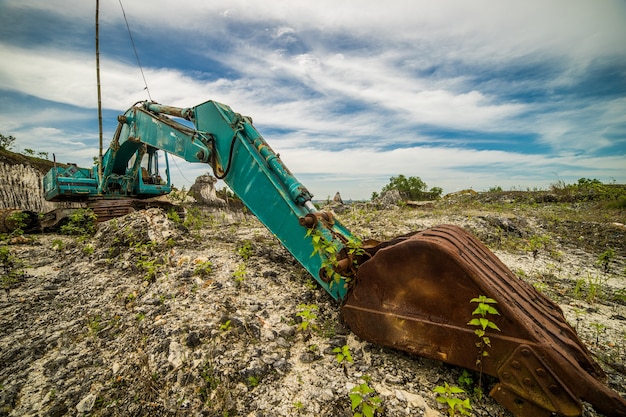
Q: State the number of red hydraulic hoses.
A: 0